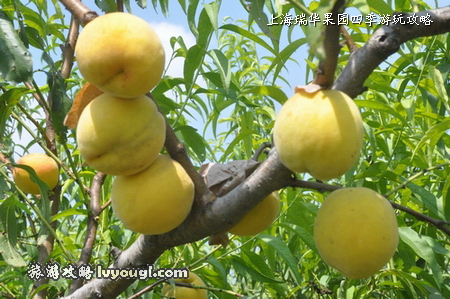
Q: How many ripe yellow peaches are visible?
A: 8